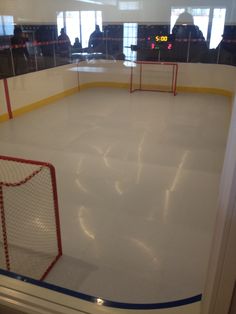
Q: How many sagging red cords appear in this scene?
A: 1